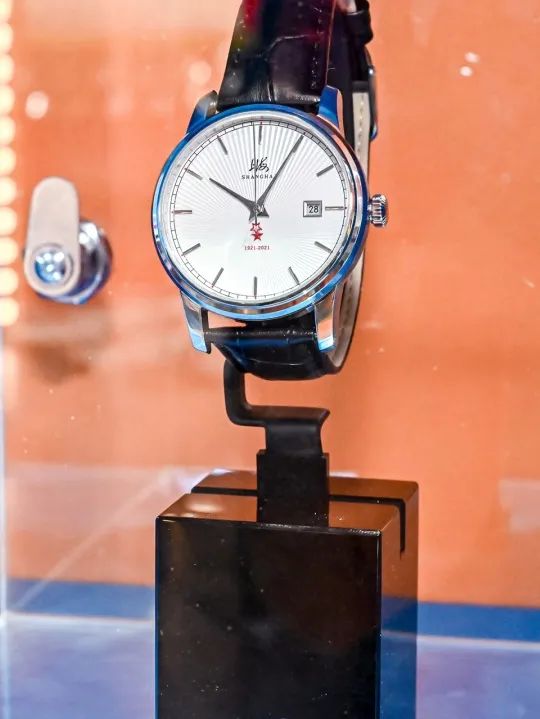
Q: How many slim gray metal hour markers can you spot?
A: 12